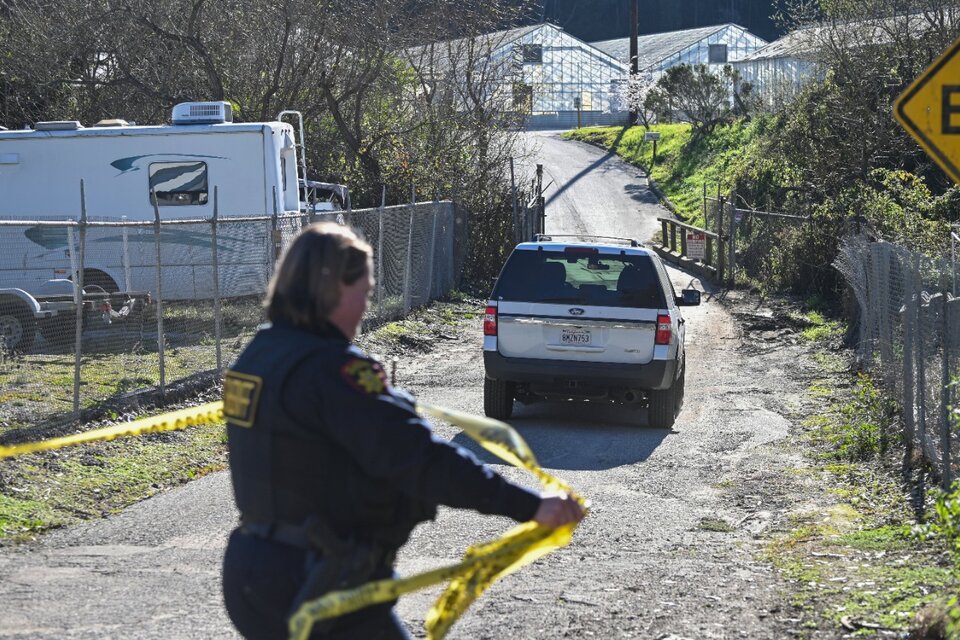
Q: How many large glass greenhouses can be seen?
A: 3